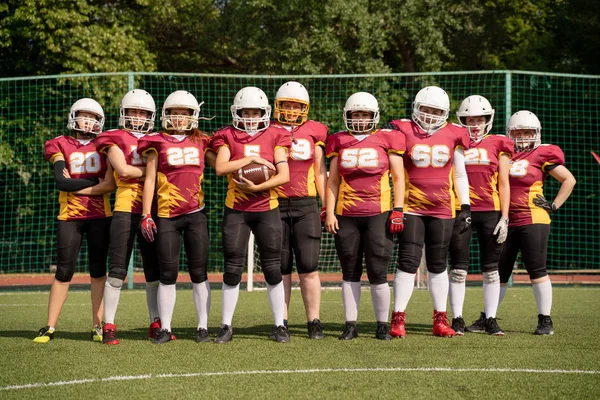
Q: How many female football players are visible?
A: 9